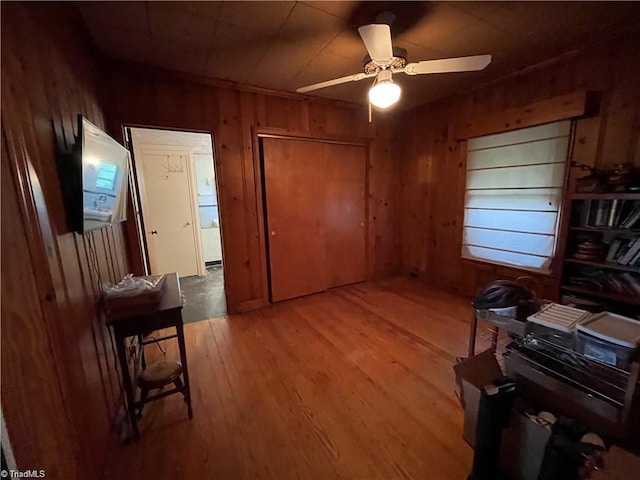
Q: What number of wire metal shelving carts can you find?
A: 1